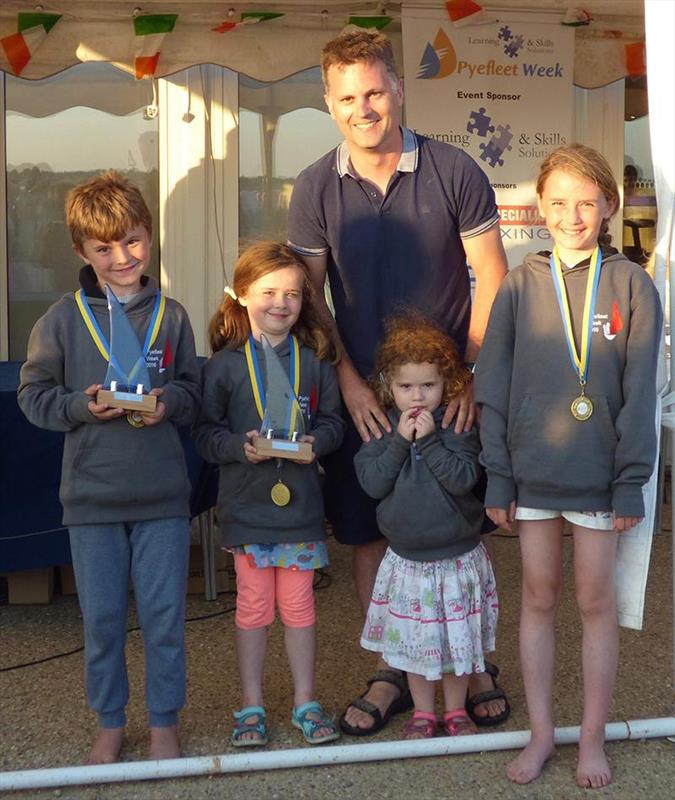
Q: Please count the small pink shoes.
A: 2